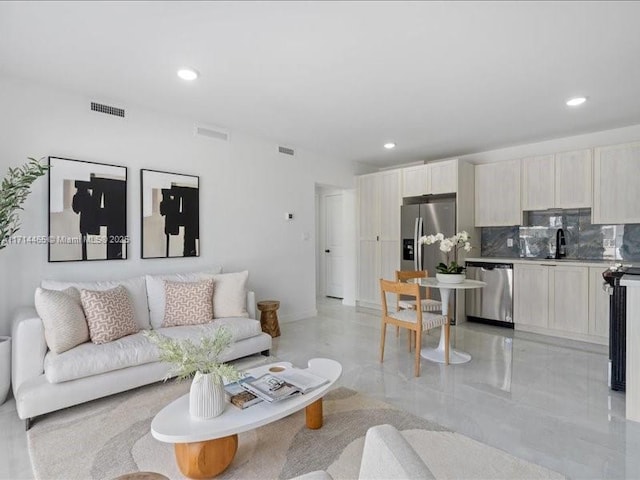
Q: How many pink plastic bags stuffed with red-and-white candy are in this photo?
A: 0